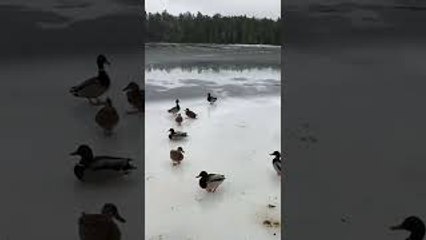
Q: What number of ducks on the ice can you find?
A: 8